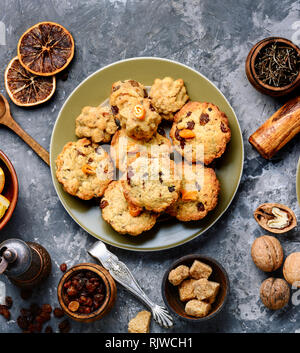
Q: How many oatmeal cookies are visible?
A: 10